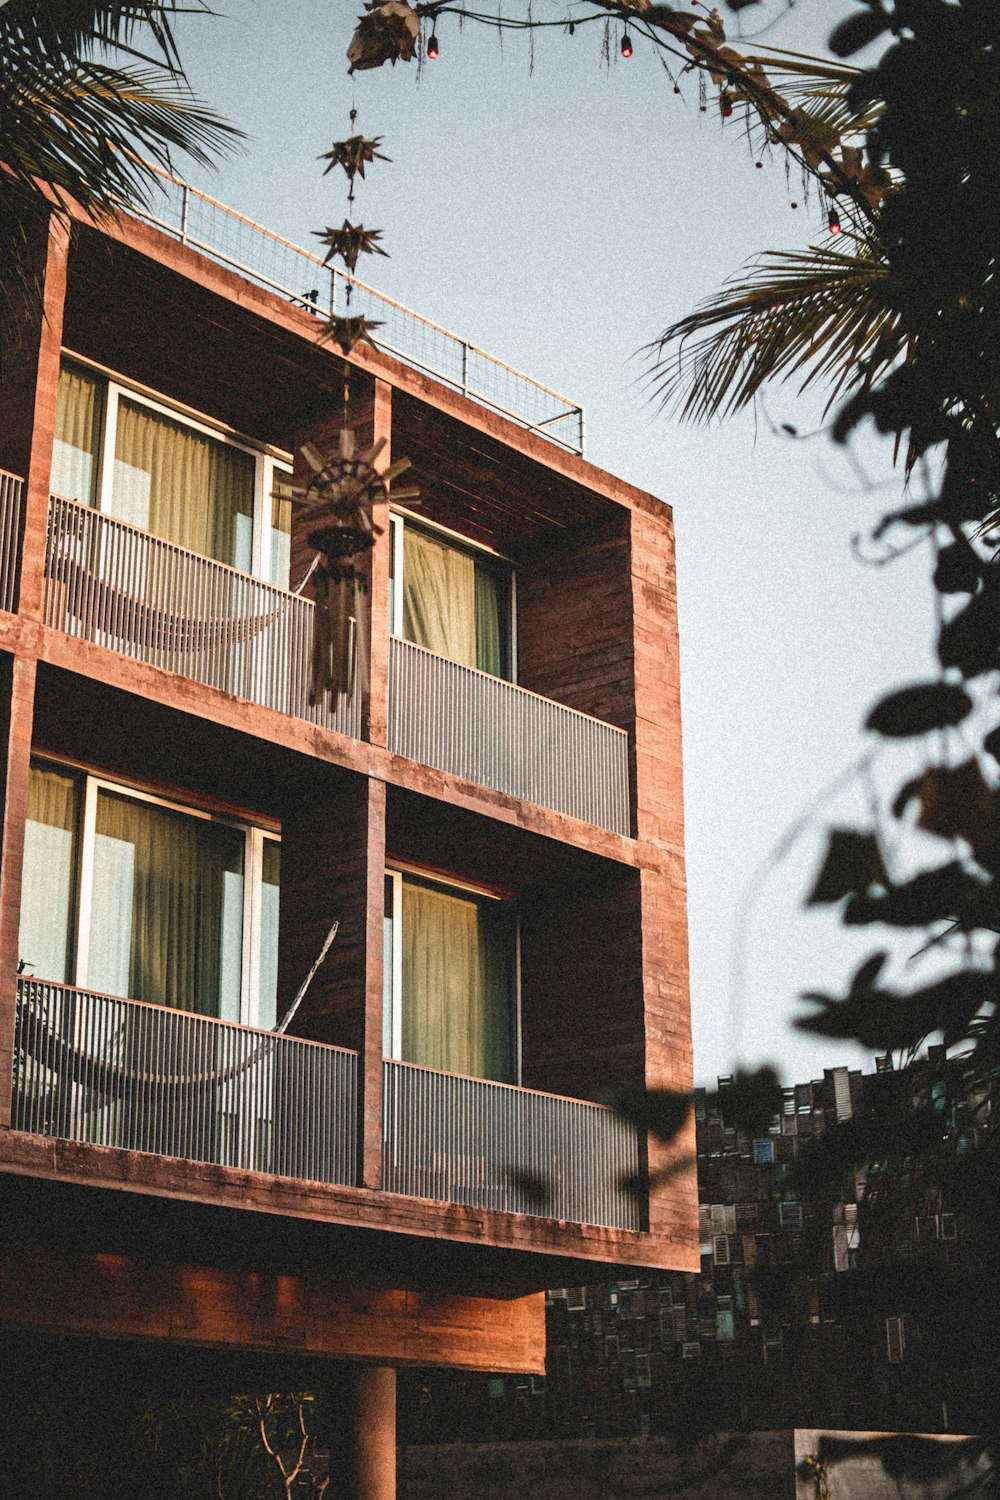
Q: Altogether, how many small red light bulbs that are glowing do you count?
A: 3